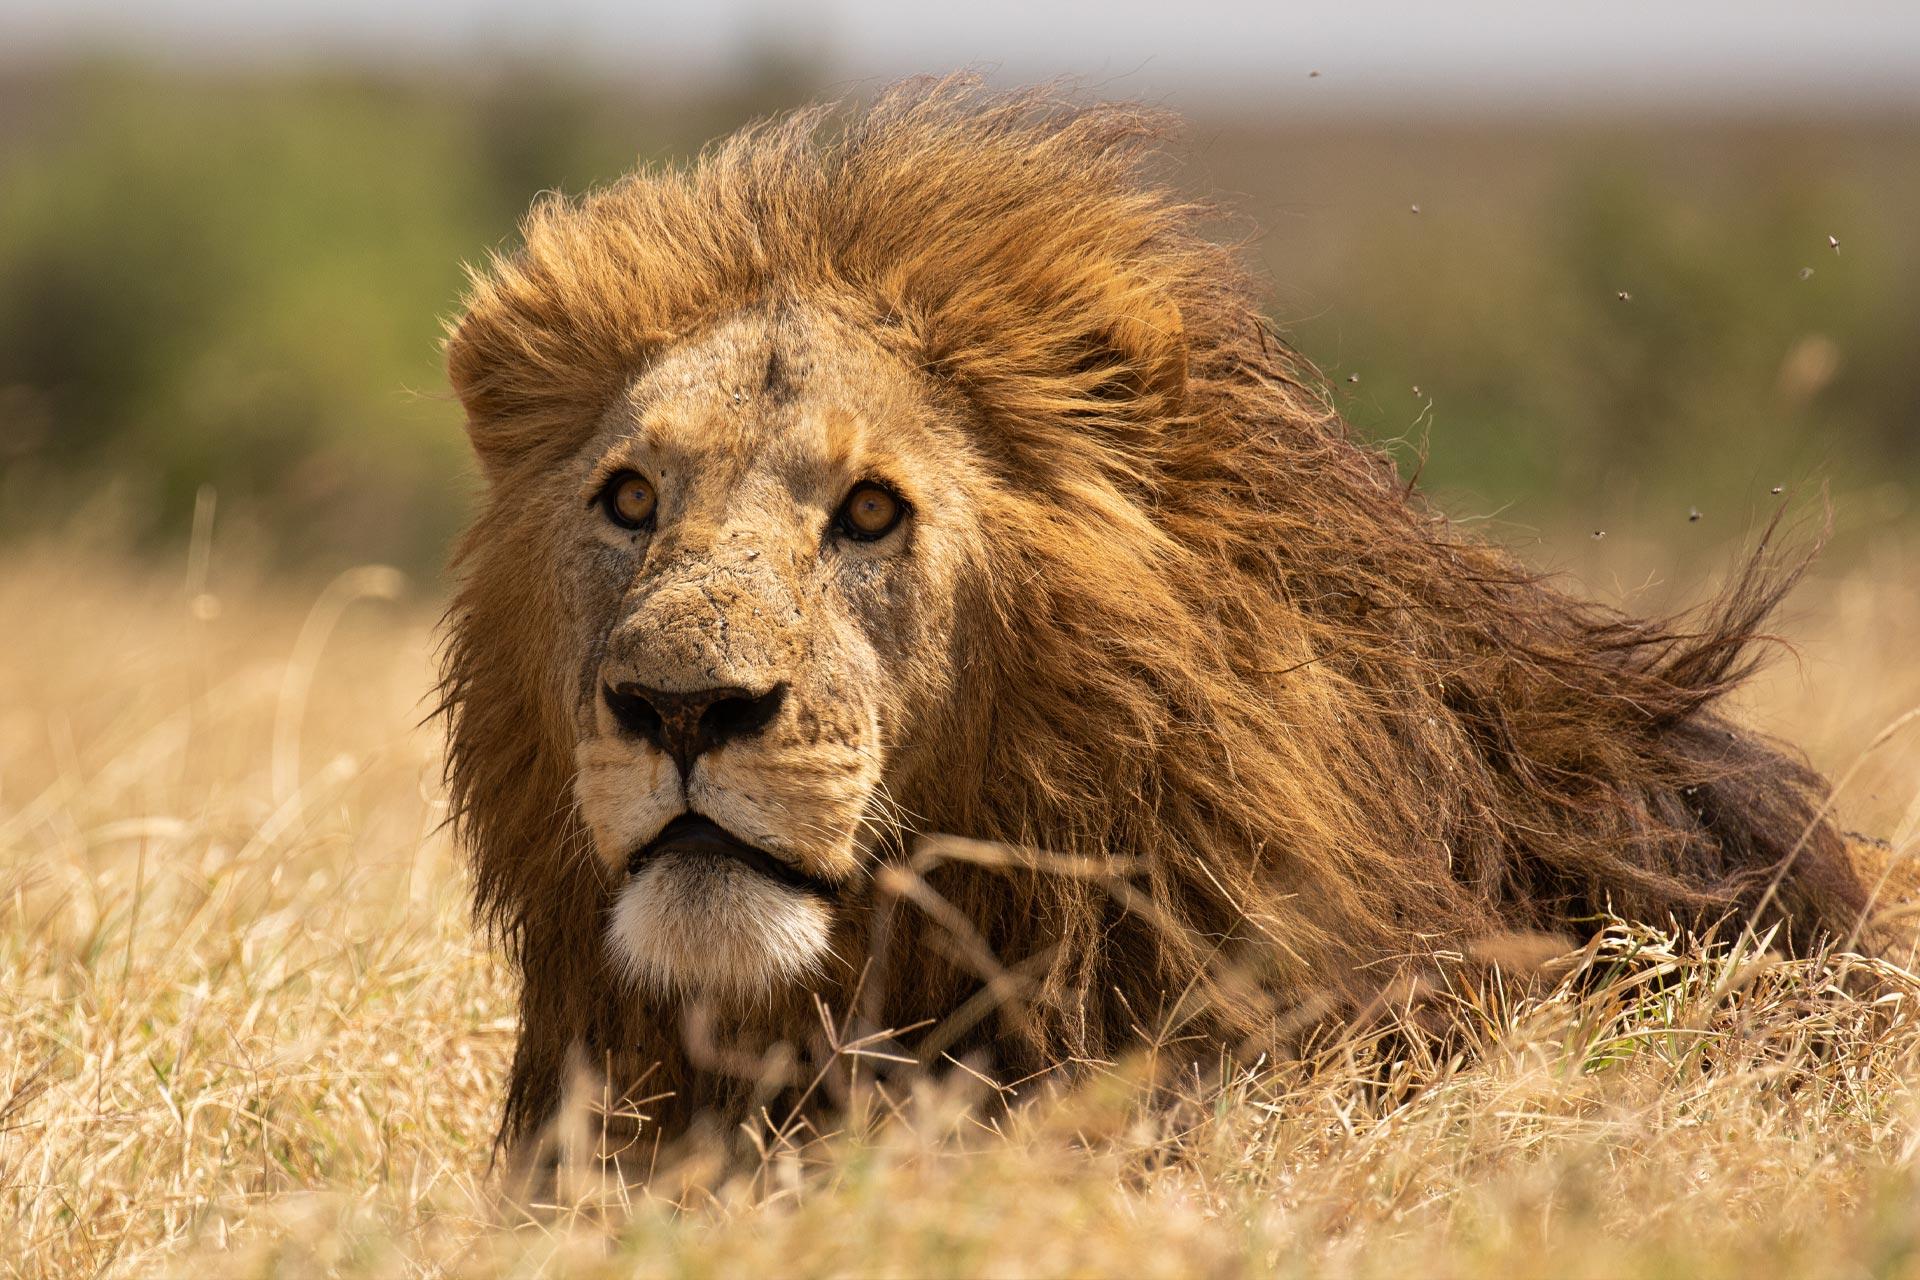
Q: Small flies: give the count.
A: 10